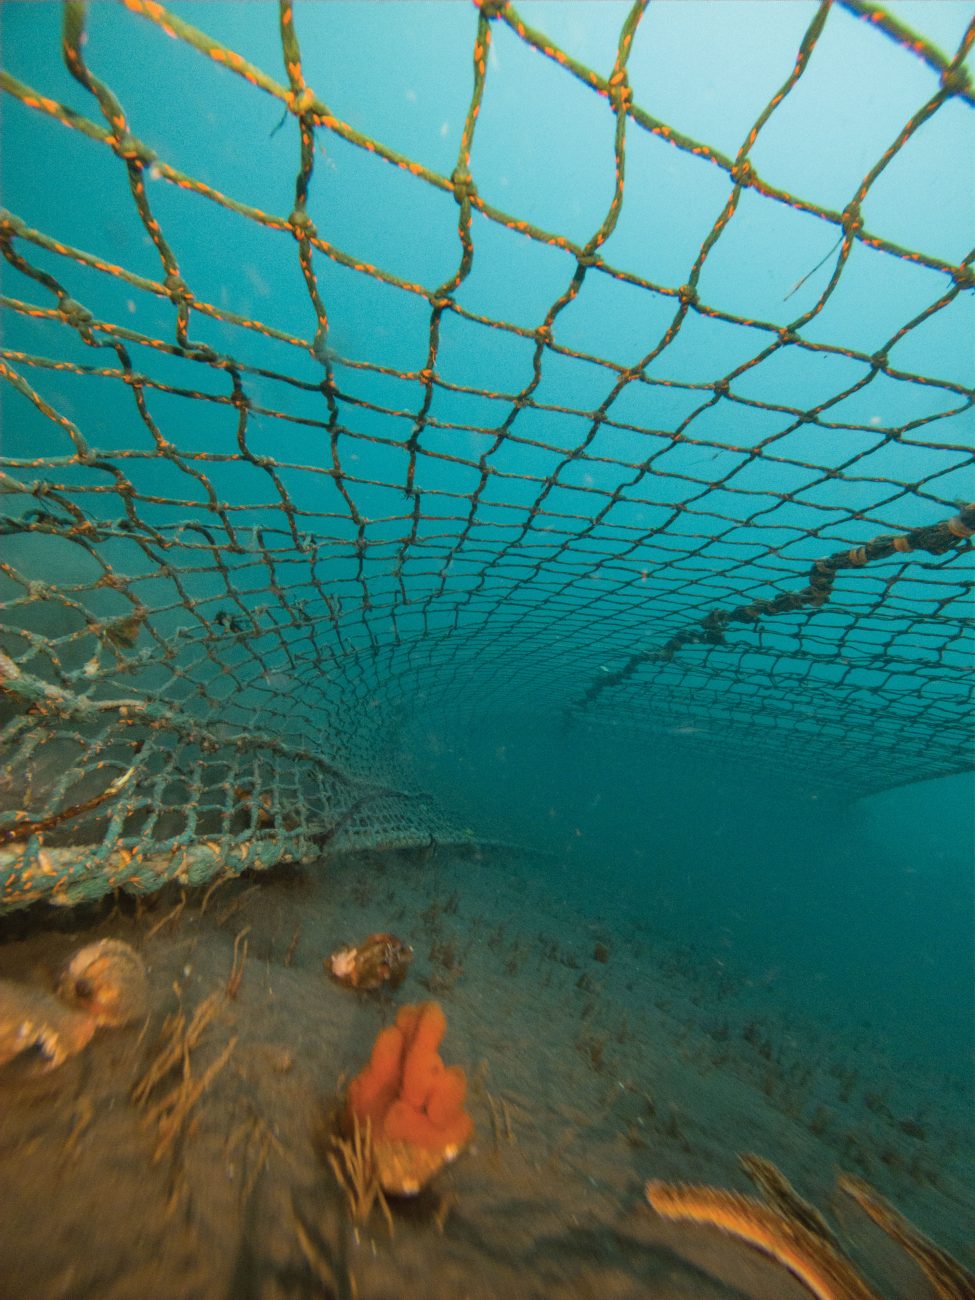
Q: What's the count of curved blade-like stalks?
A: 3